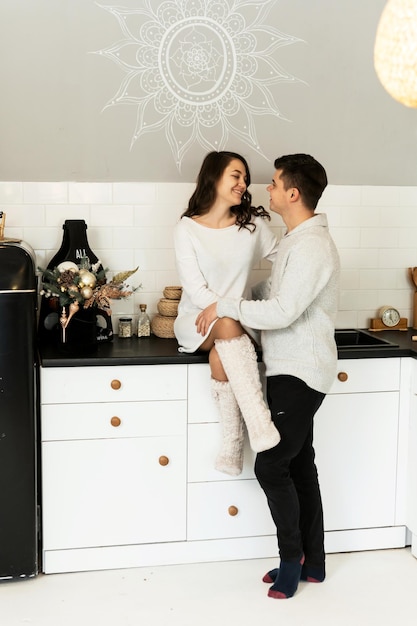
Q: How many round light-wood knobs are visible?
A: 5